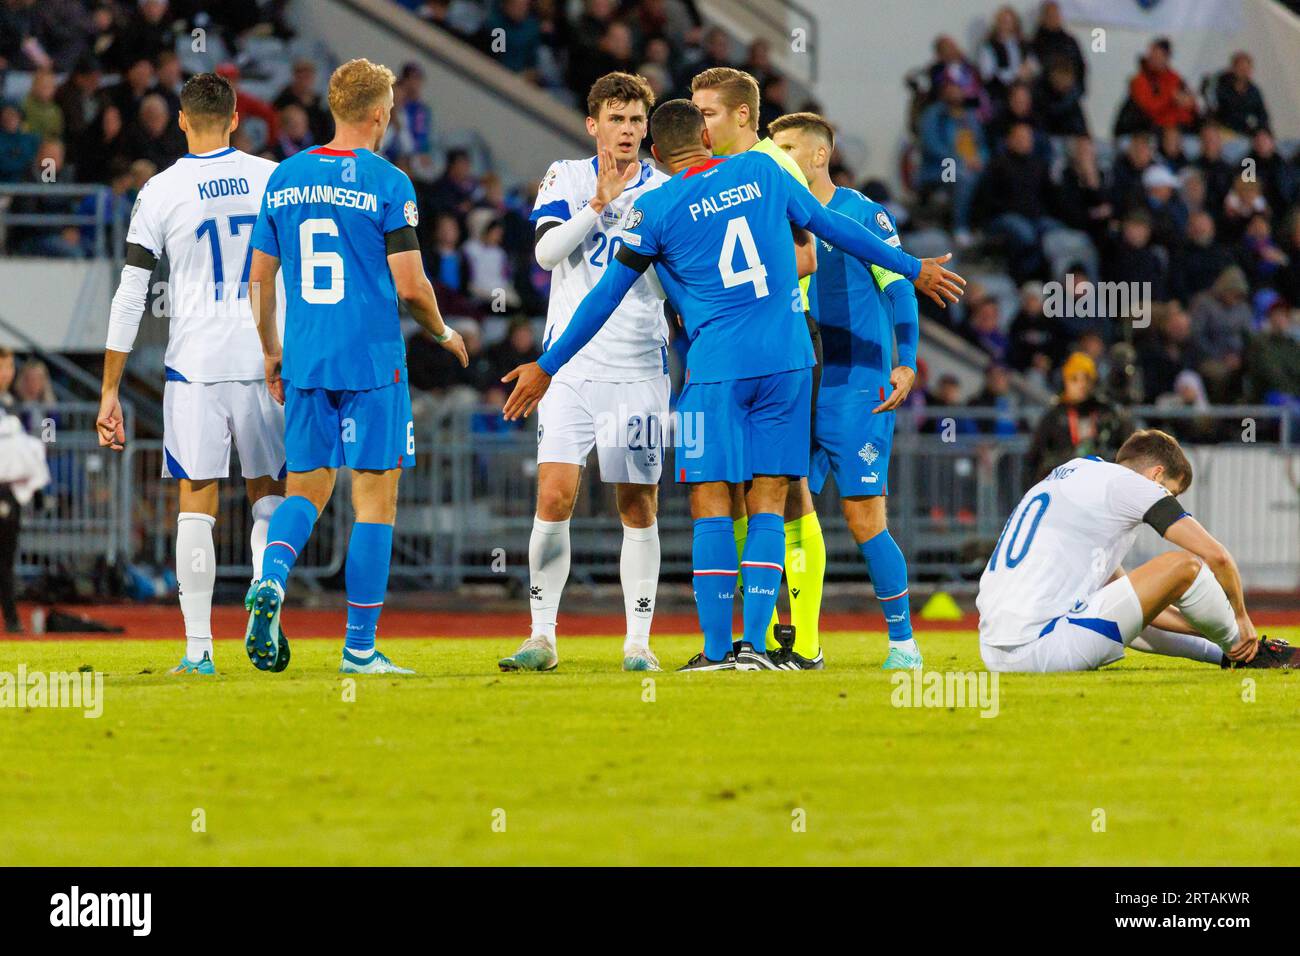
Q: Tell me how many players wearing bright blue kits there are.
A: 3